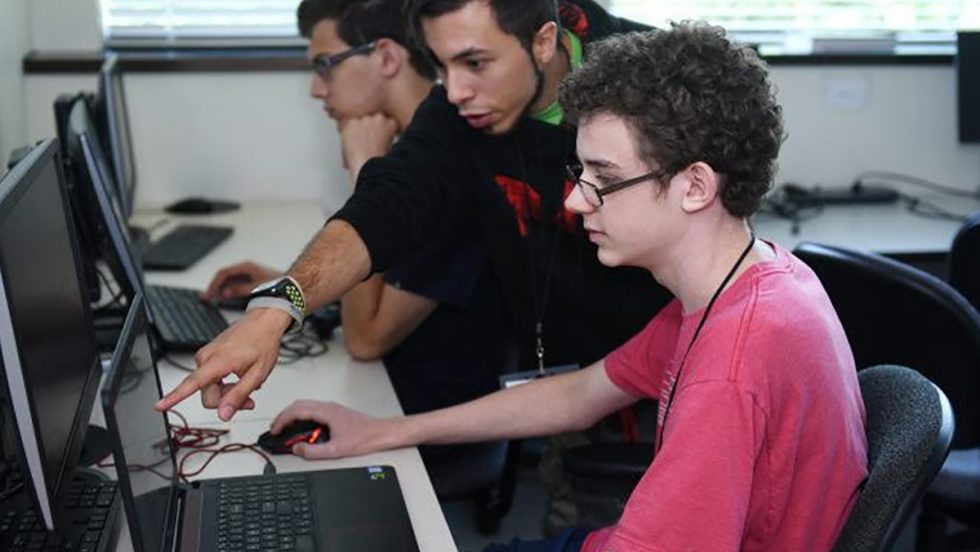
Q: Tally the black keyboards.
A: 4